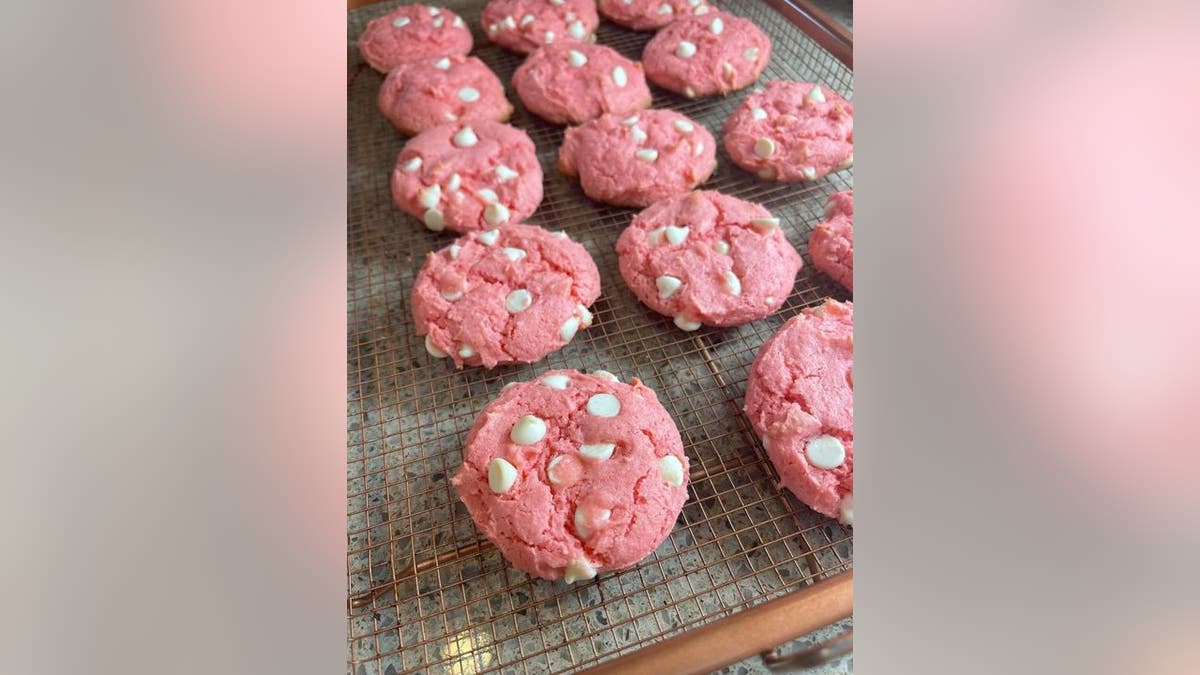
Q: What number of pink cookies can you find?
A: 14